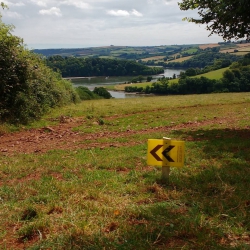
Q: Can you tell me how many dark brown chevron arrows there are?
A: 2